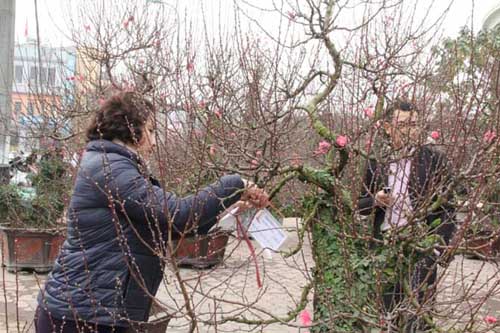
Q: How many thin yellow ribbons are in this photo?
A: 0